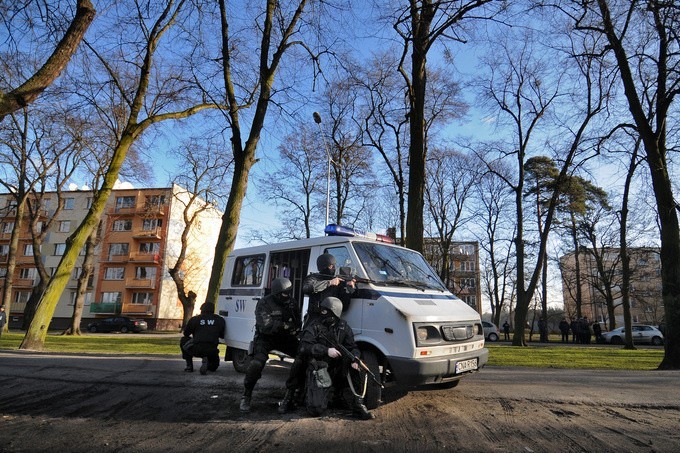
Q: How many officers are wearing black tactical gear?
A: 4